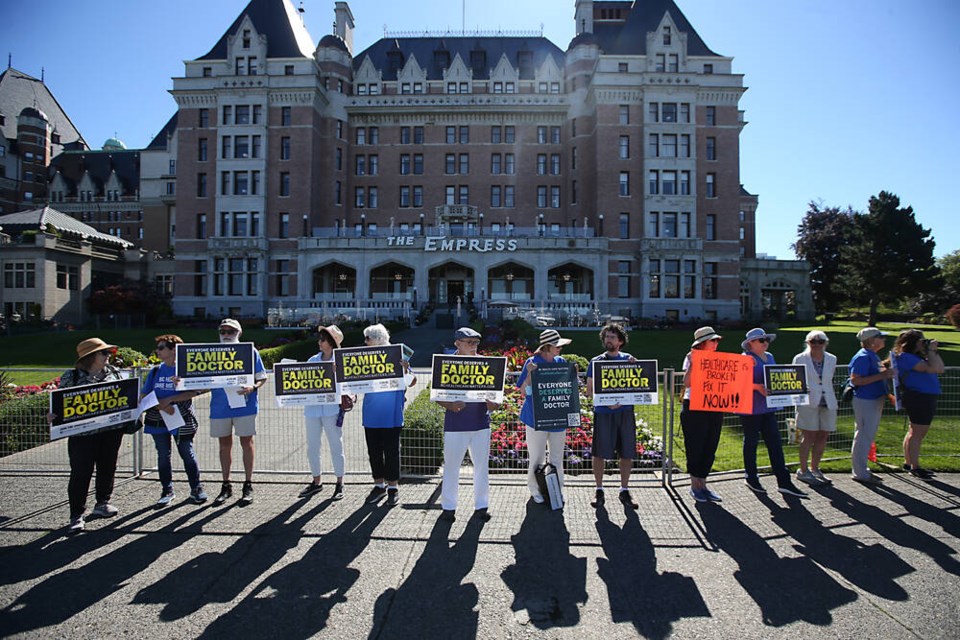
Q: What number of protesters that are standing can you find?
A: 13